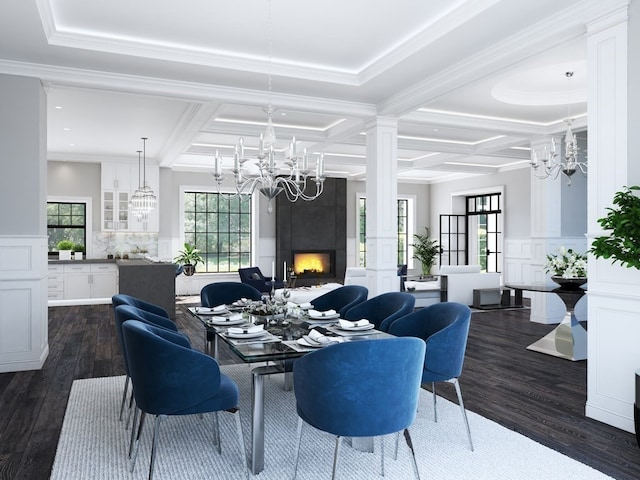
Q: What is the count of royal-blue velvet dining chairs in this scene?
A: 8